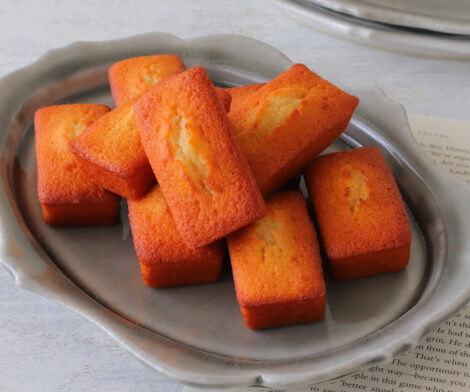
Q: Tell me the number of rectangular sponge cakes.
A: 9